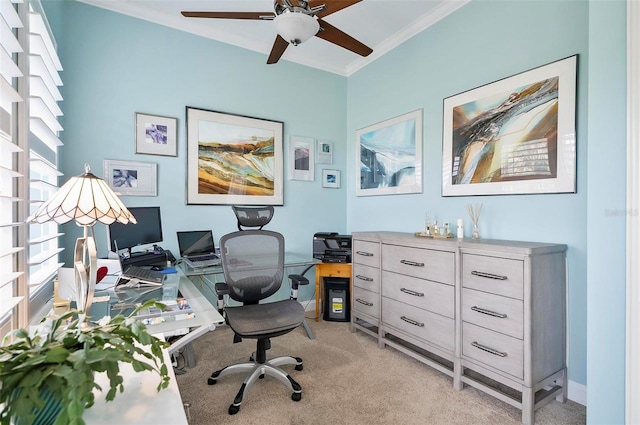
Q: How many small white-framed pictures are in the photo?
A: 5